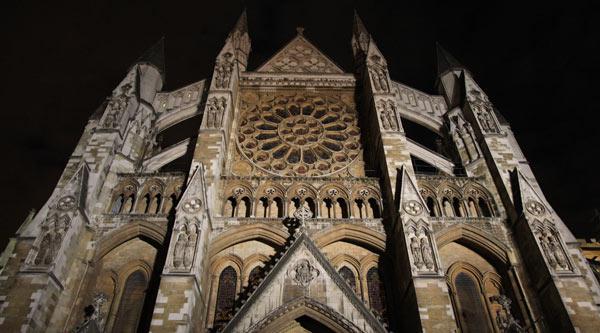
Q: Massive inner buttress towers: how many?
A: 2